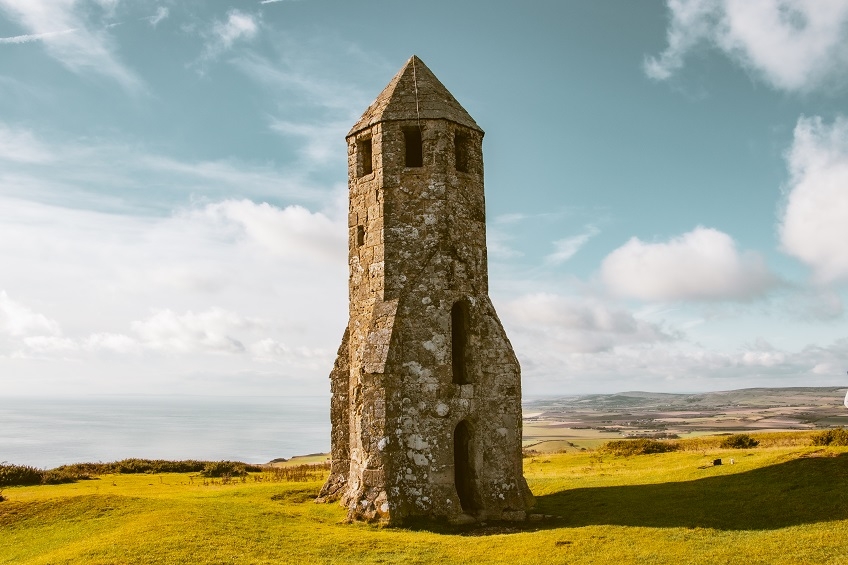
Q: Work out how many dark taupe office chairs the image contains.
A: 0